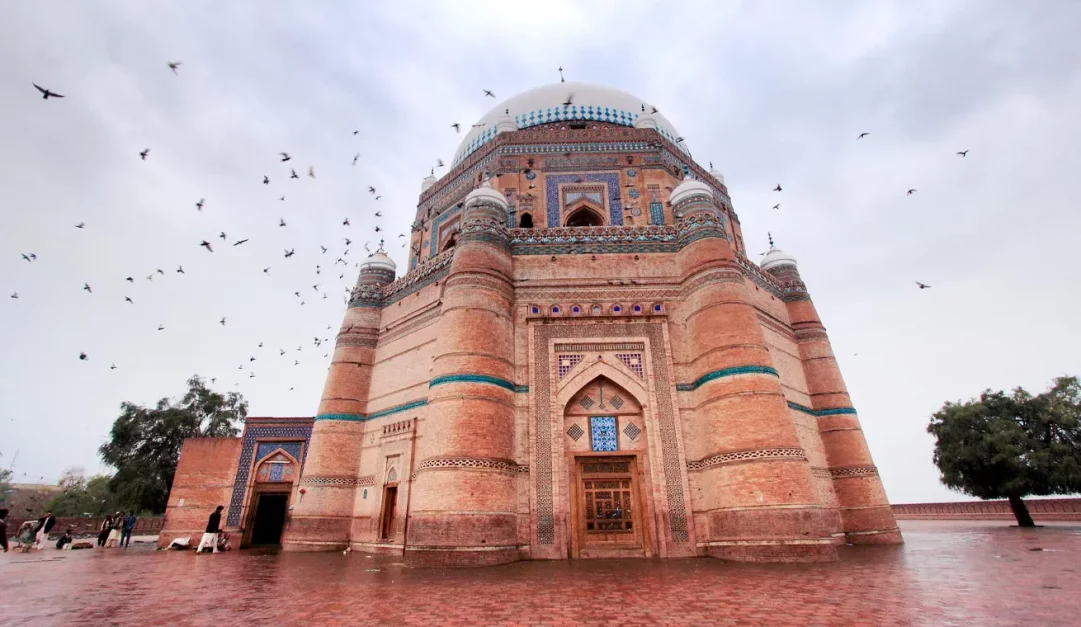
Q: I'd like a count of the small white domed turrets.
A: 8